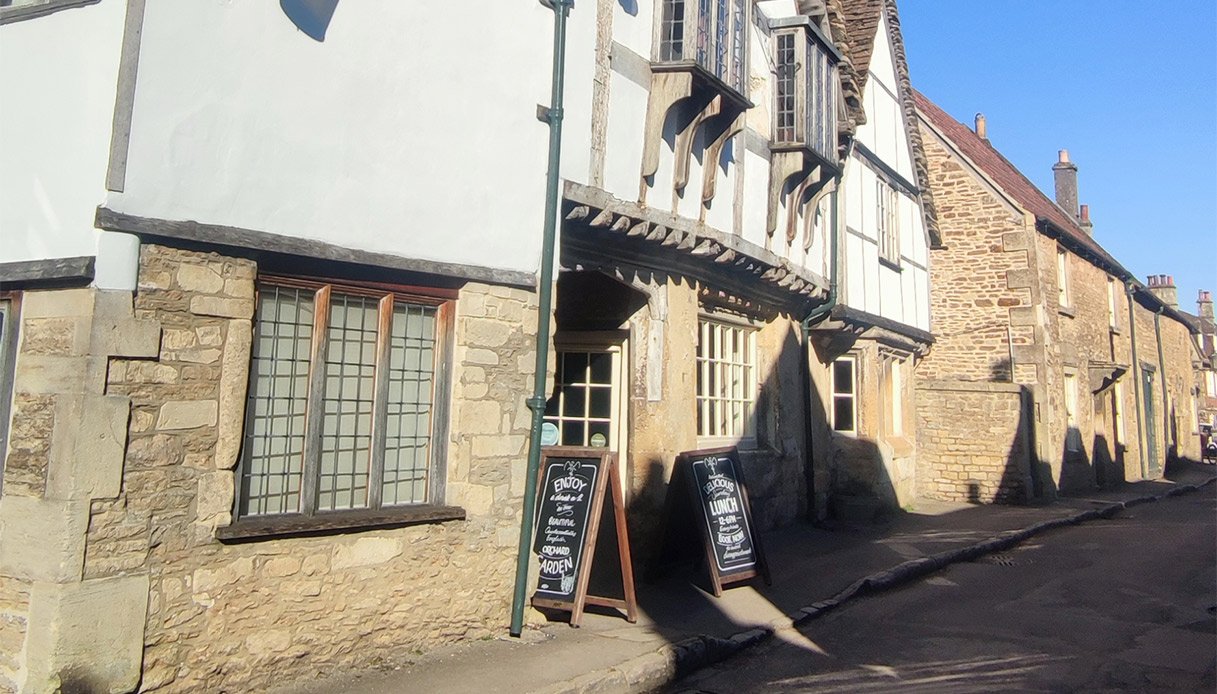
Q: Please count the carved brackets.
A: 6